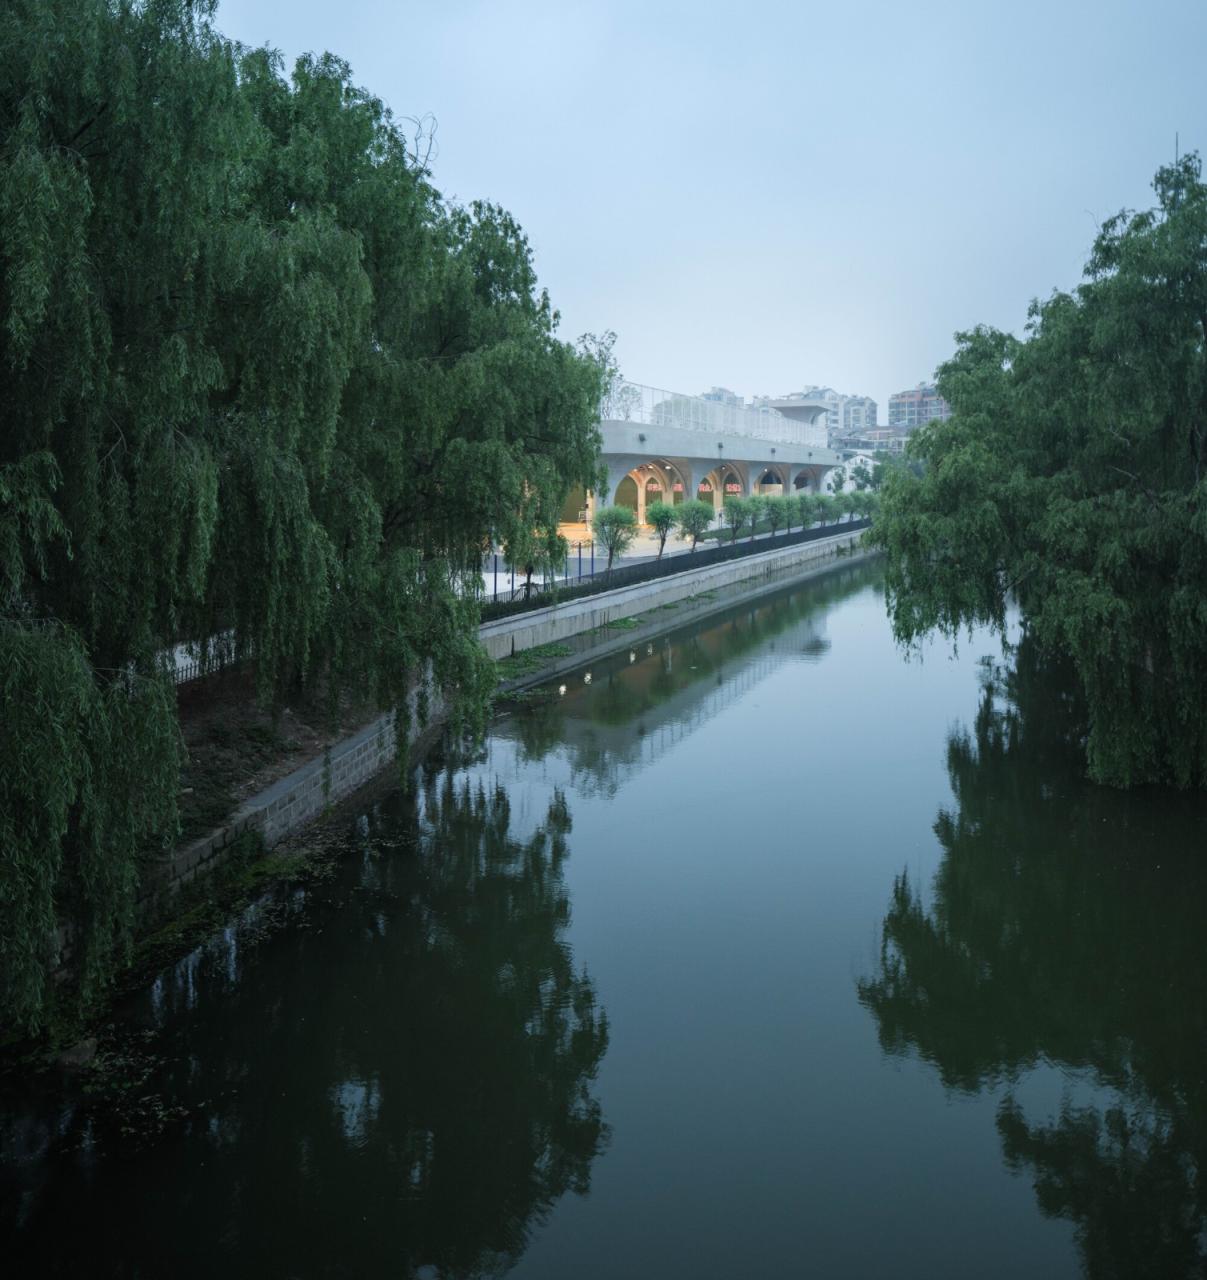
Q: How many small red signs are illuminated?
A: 4